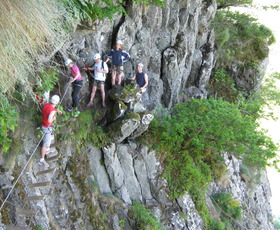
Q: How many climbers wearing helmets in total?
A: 5